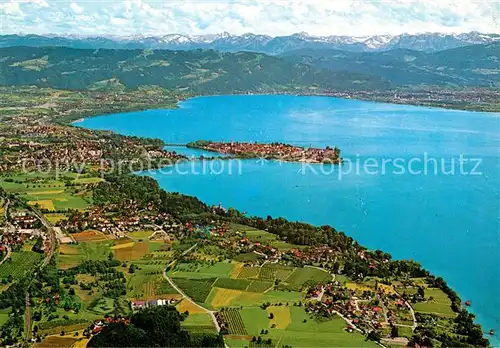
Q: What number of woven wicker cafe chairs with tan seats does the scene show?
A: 0